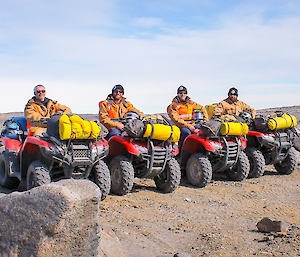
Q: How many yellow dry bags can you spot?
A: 4